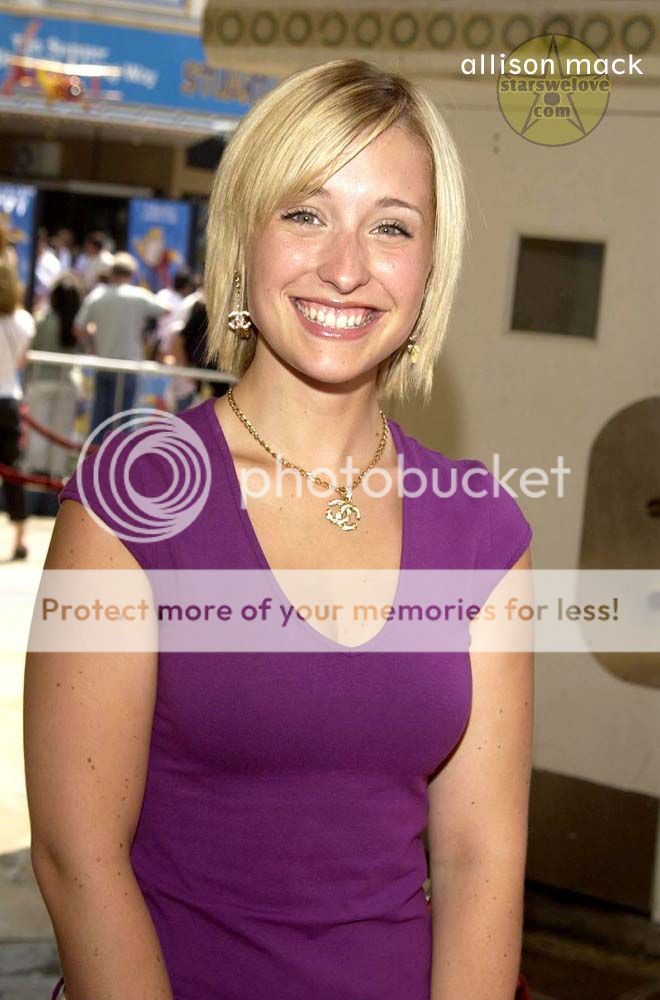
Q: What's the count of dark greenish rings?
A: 12